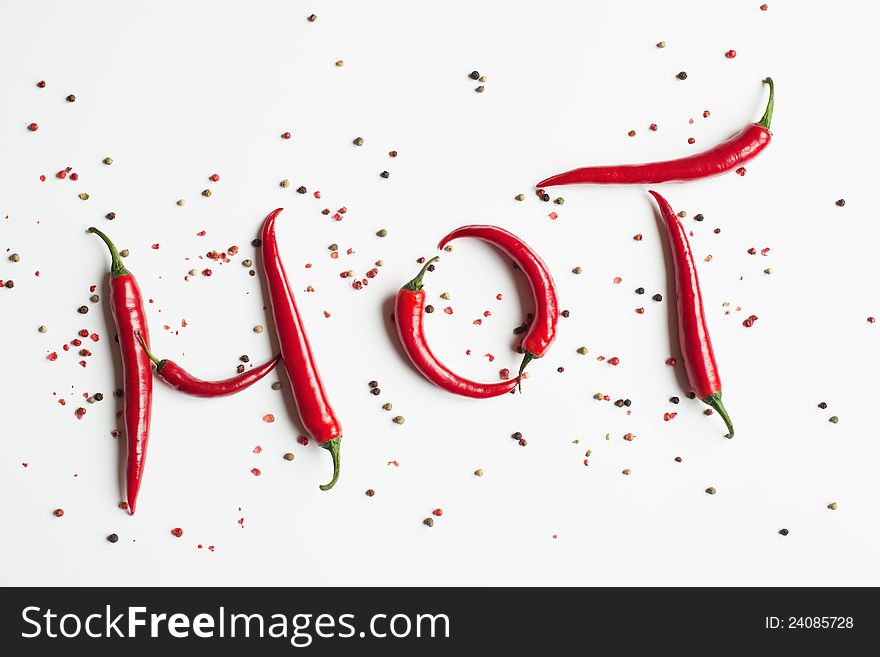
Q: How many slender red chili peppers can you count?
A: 7